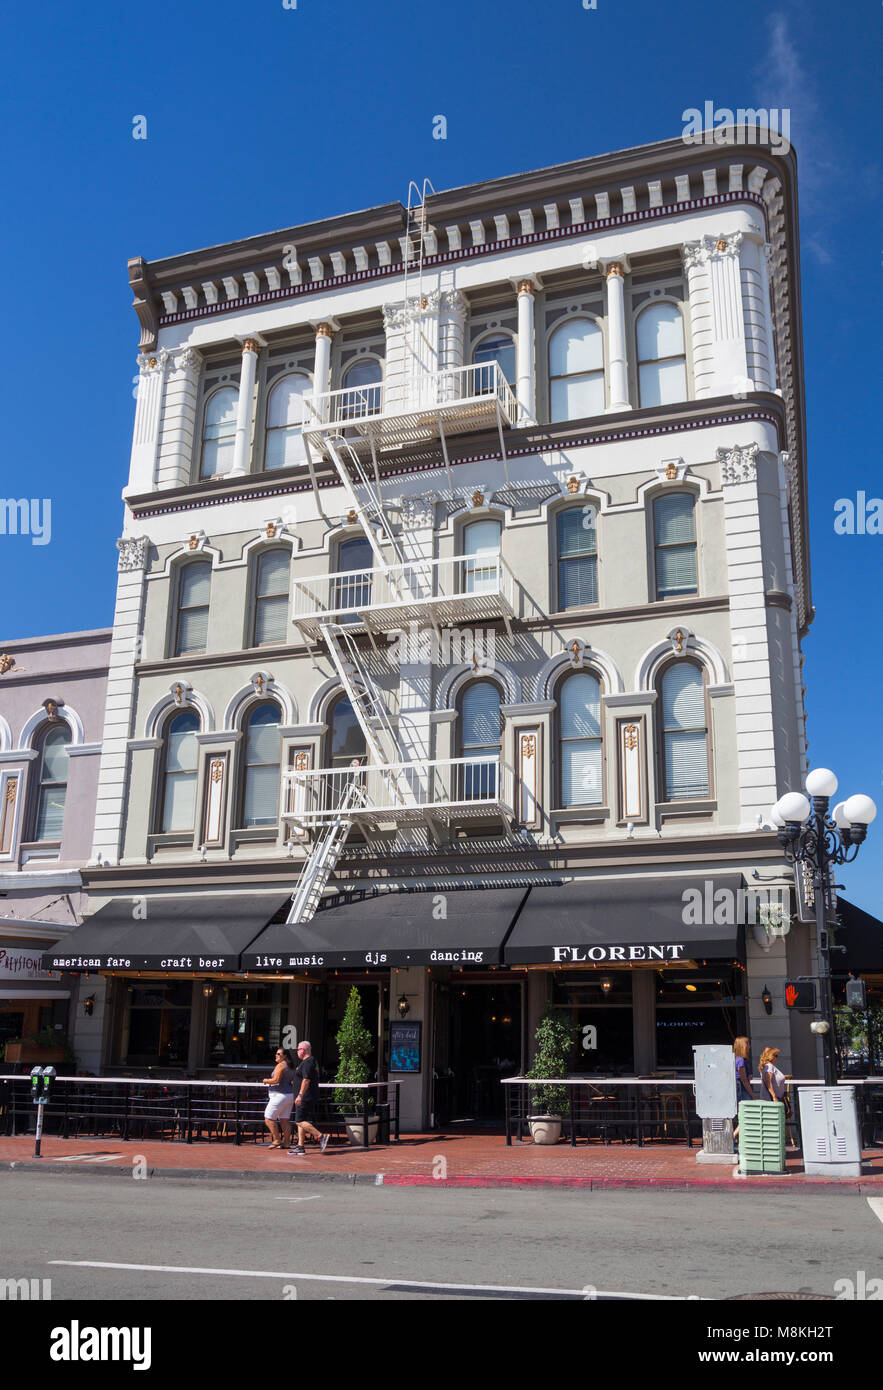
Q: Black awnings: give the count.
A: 4